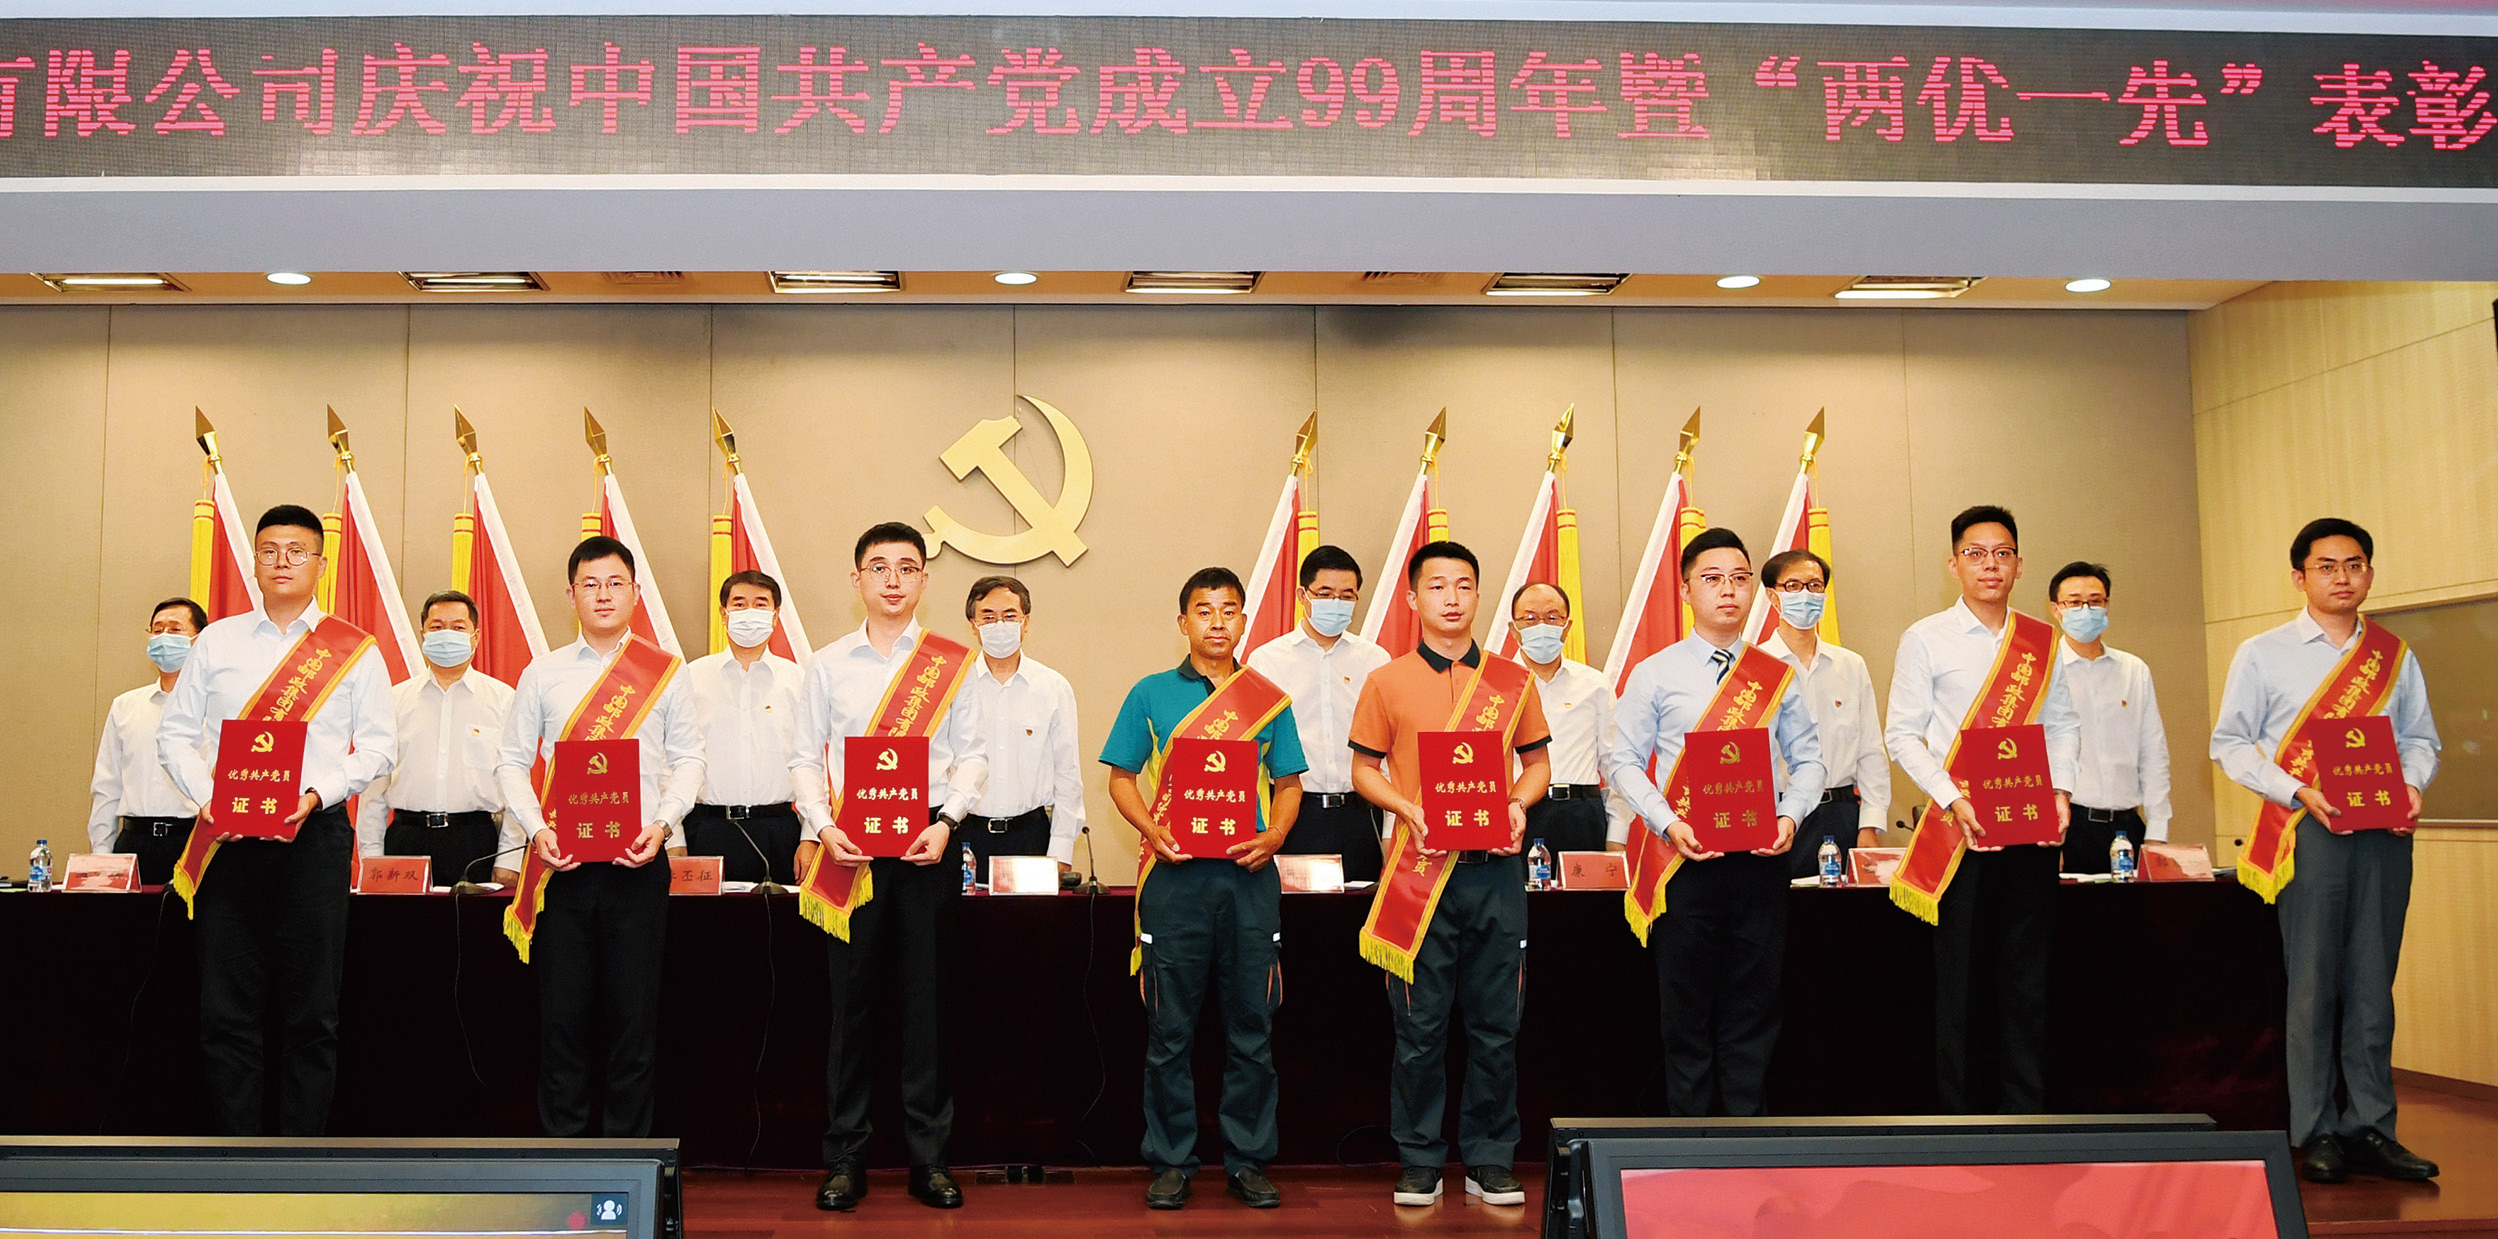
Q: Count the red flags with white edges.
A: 10